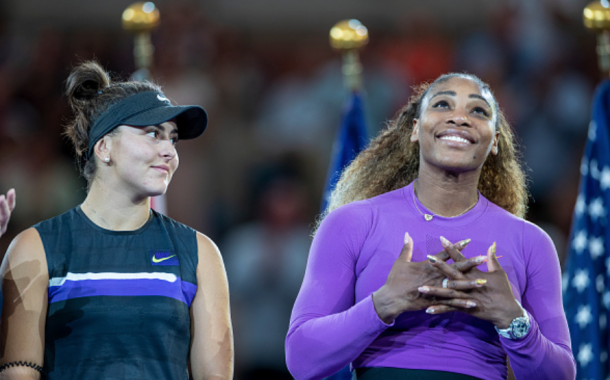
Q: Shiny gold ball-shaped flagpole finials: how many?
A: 3